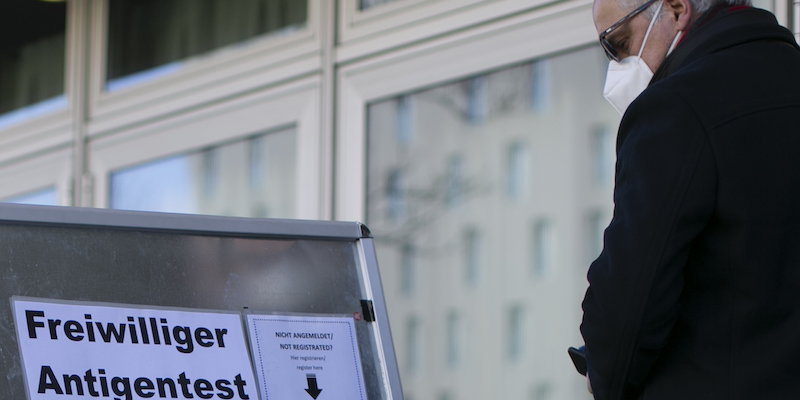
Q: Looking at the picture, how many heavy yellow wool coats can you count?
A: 0